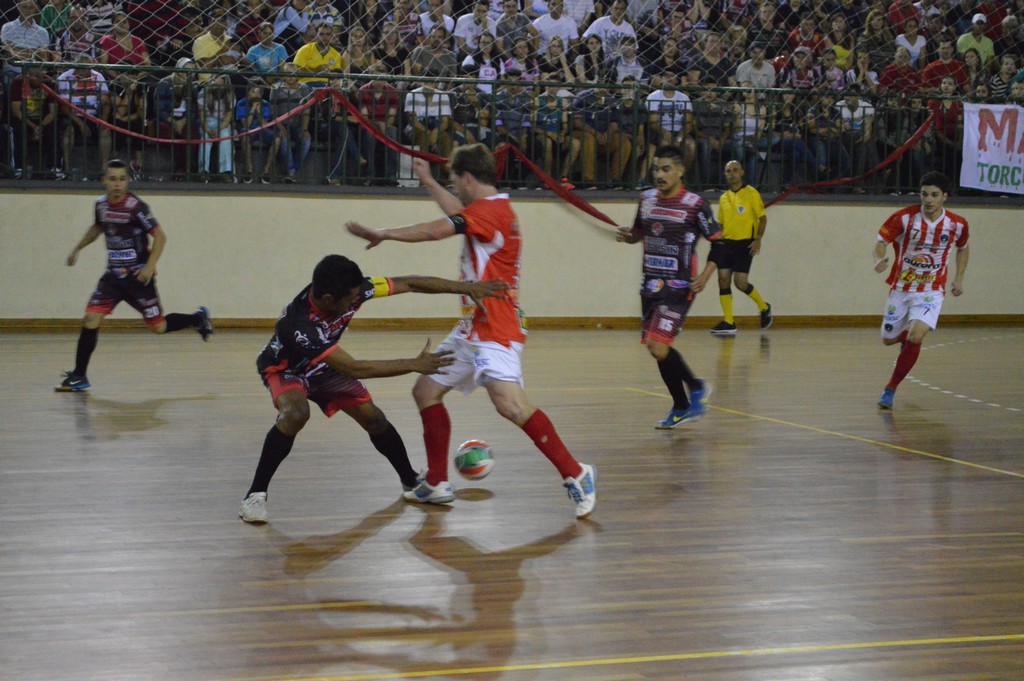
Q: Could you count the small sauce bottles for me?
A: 0